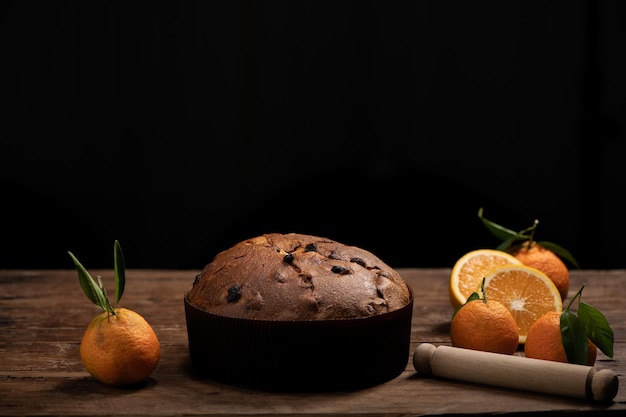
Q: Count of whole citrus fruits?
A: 4